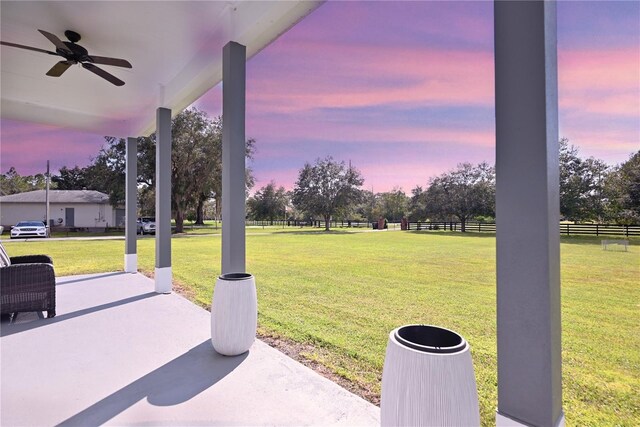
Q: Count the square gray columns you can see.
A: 4